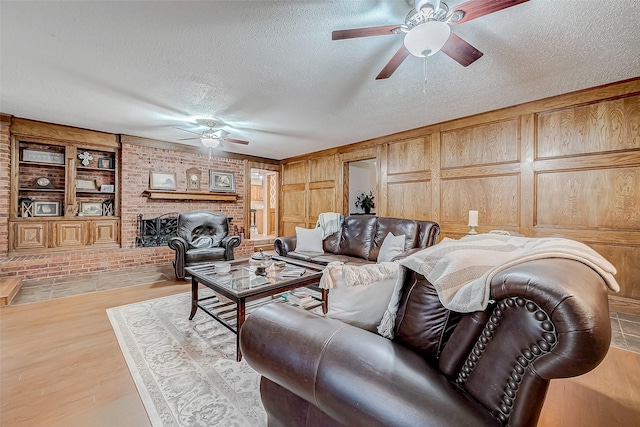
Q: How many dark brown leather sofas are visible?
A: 2